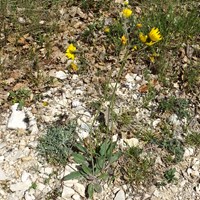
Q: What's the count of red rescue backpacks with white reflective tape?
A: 0